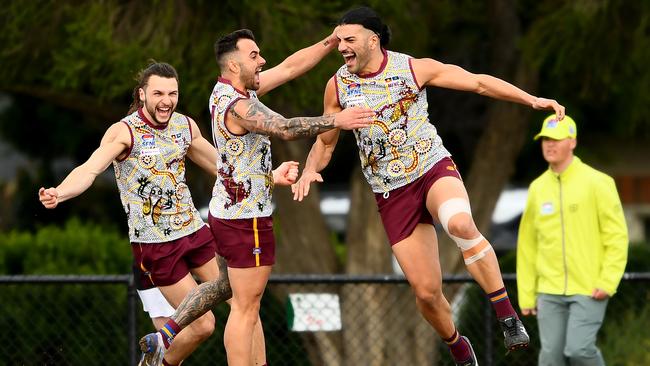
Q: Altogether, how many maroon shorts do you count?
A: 3